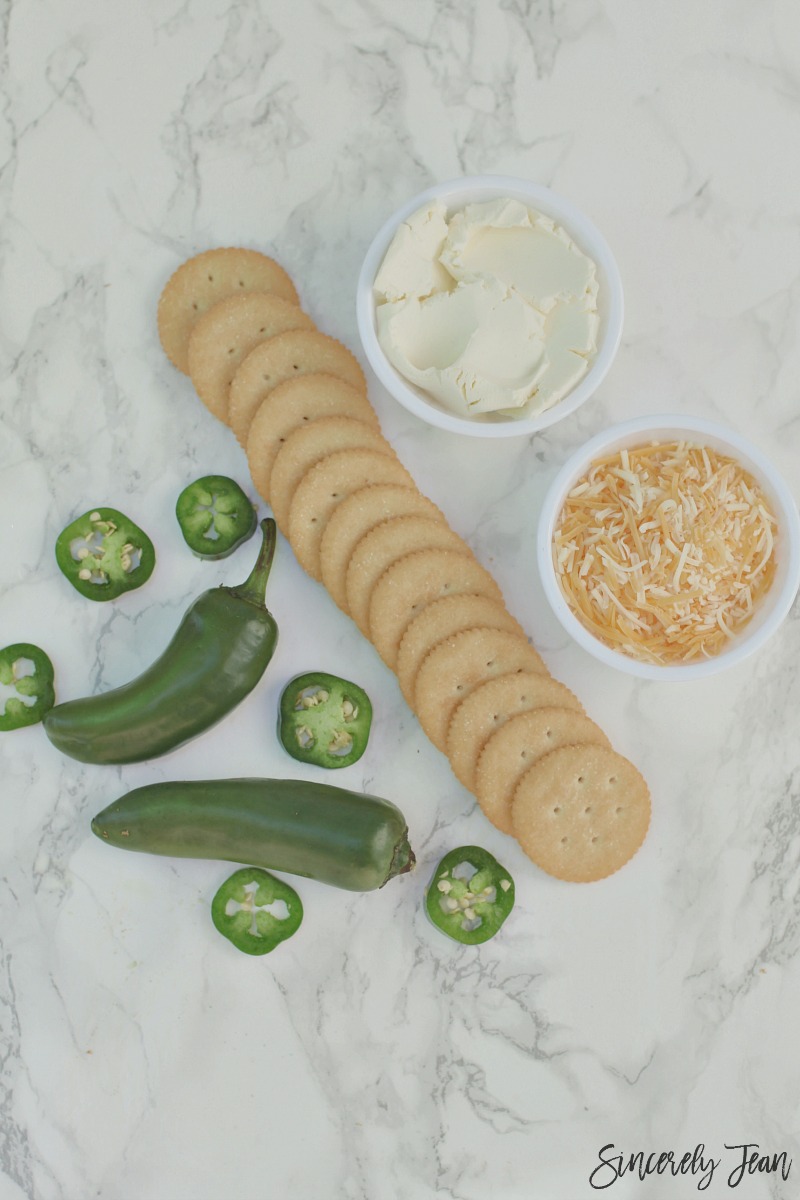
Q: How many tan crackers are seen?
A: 14